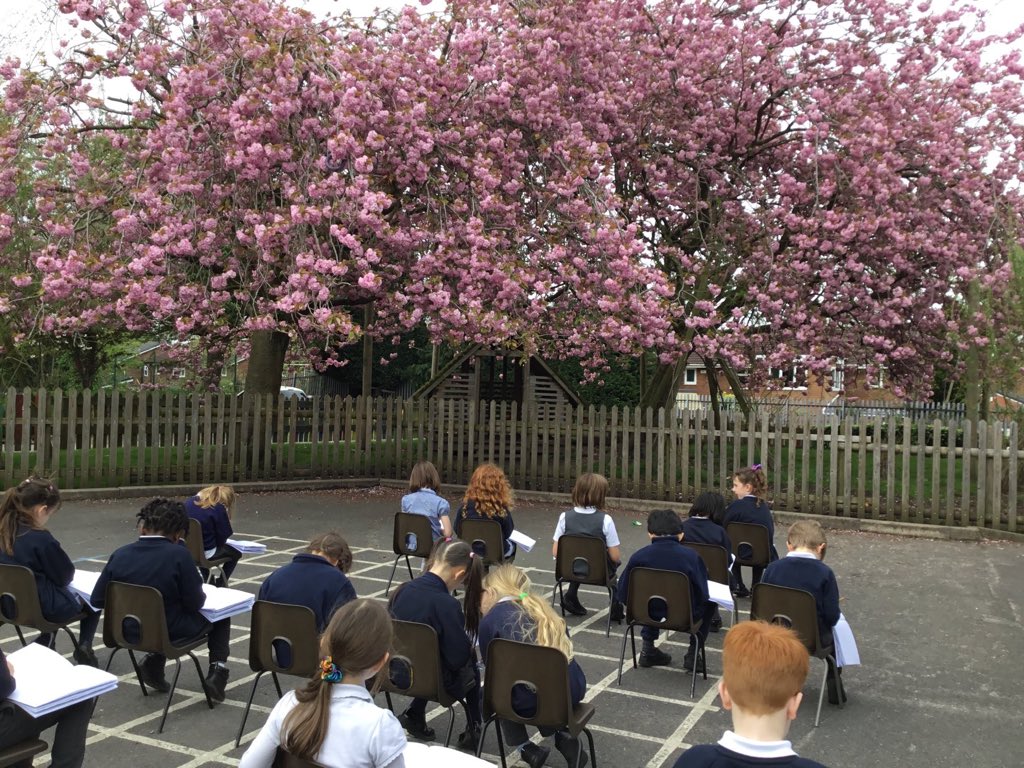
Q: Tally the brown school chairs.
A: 15